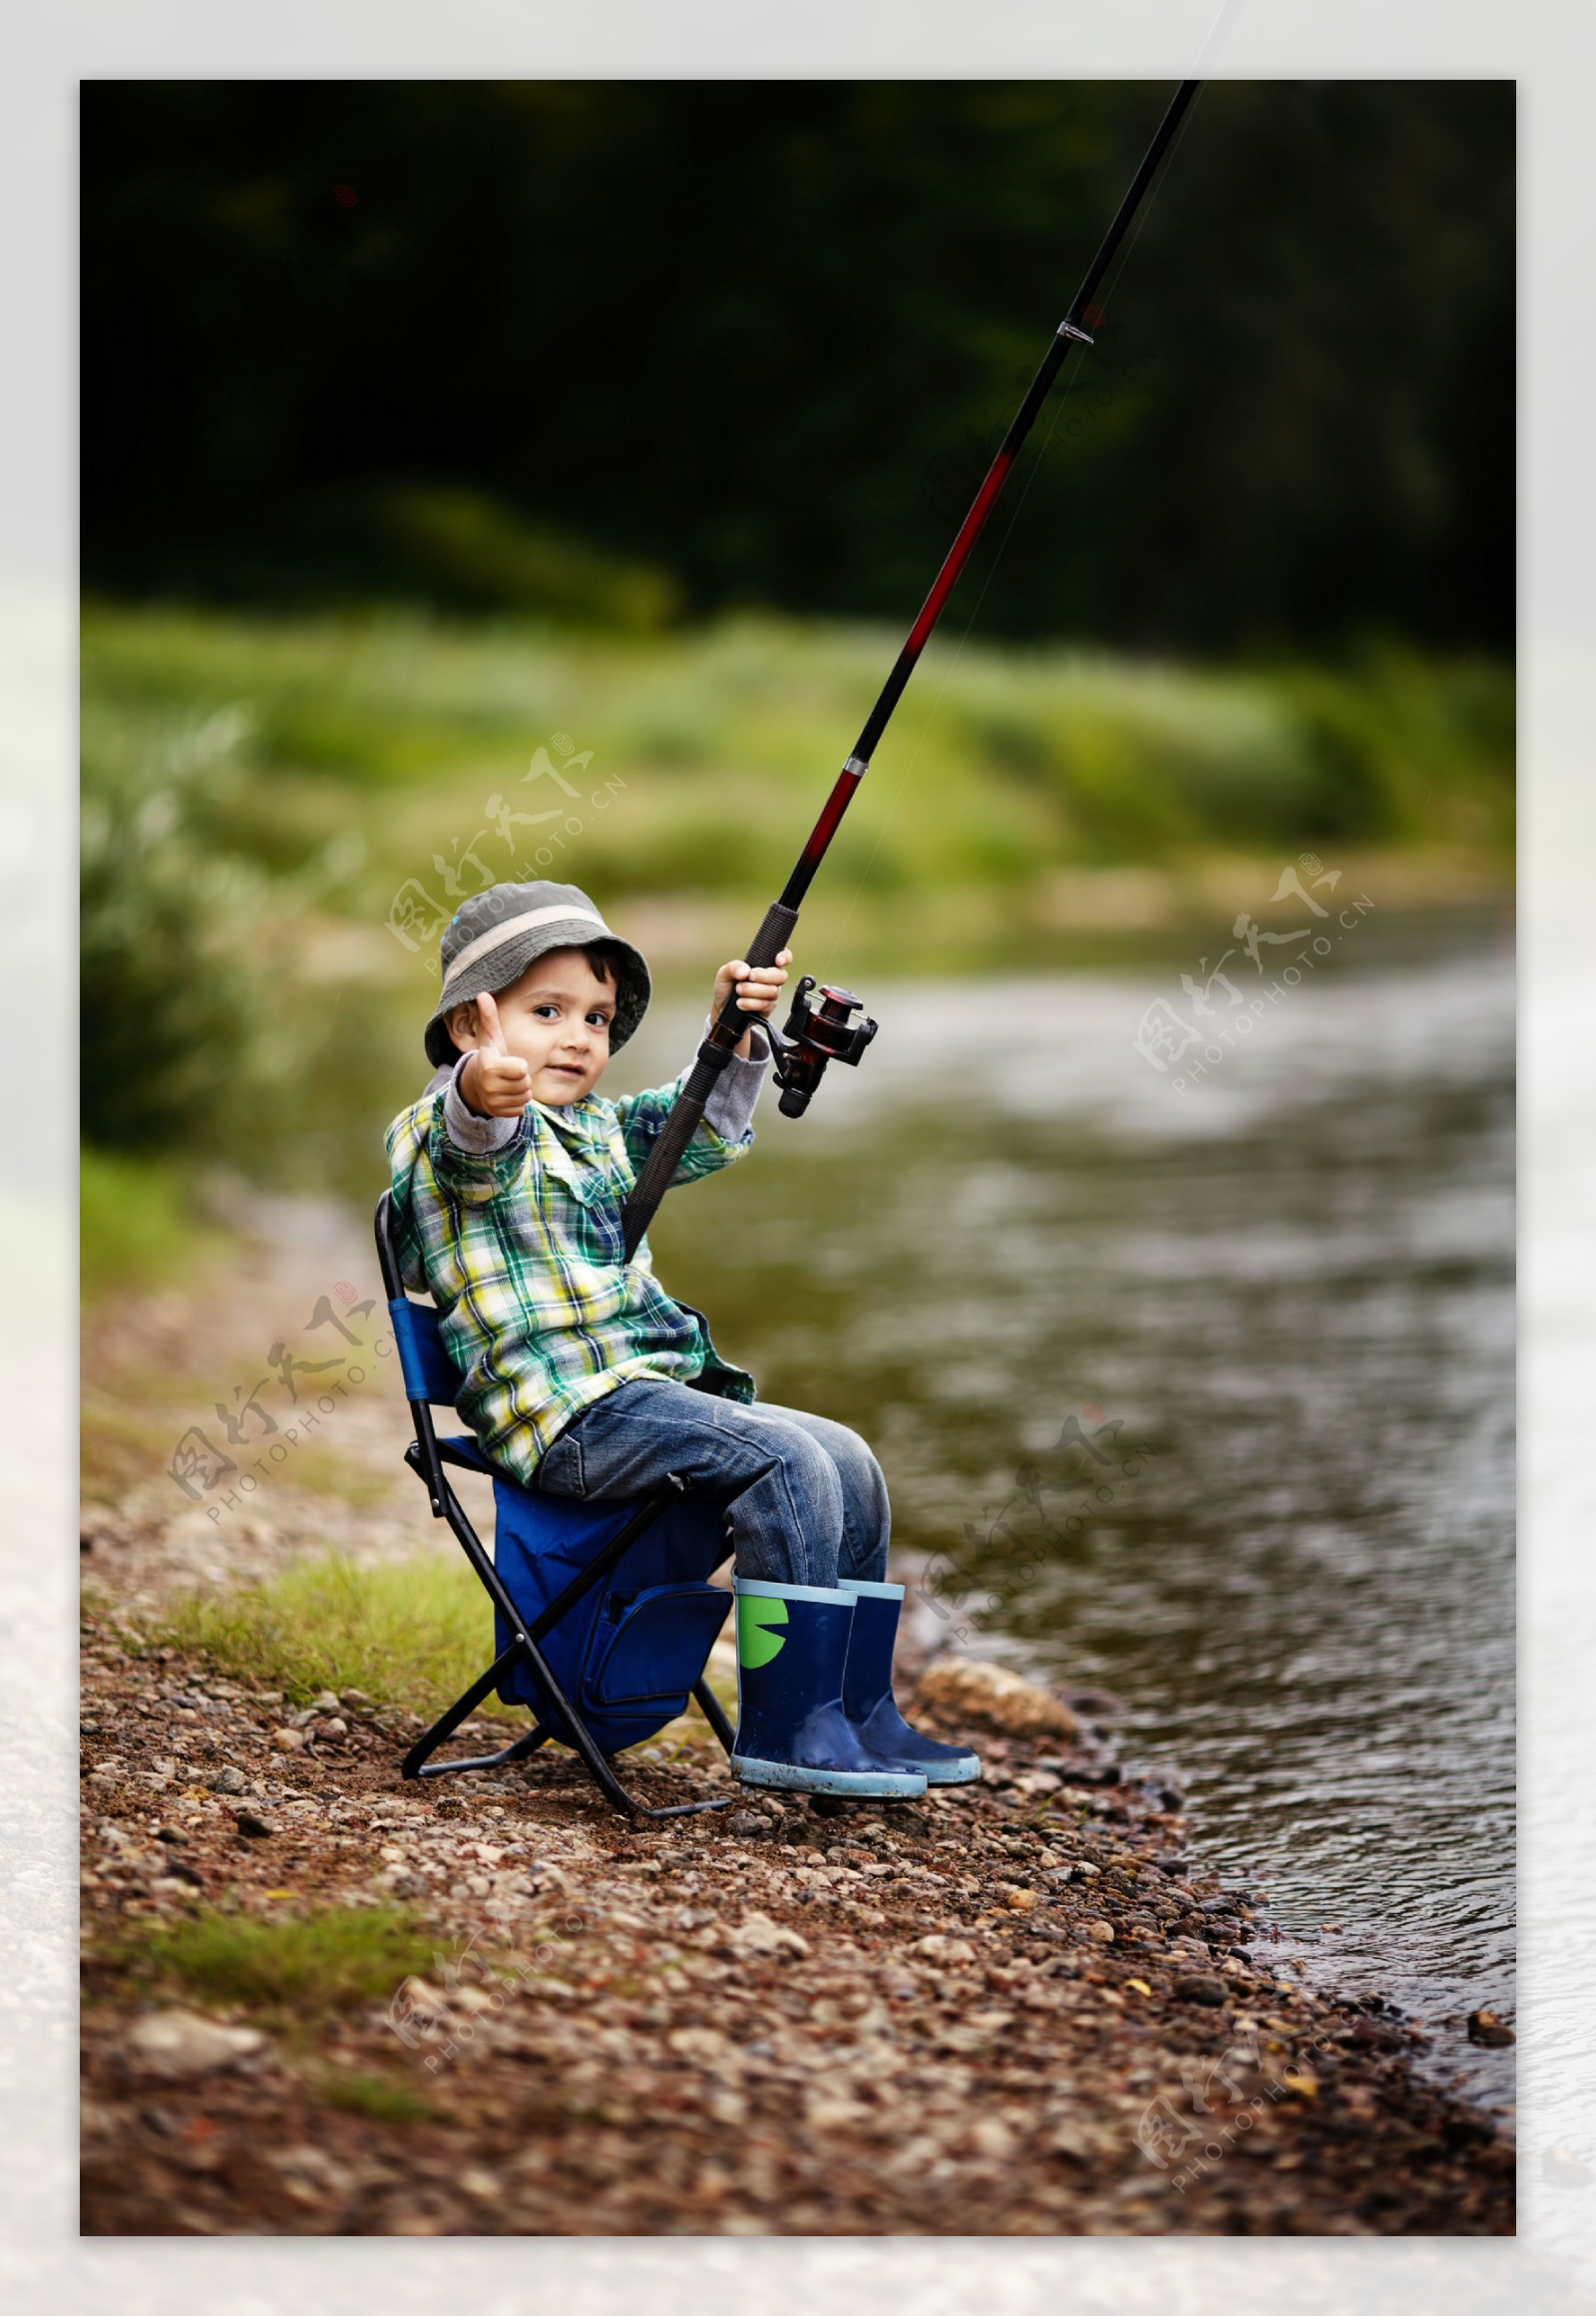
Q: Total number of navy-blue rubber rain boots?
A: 2